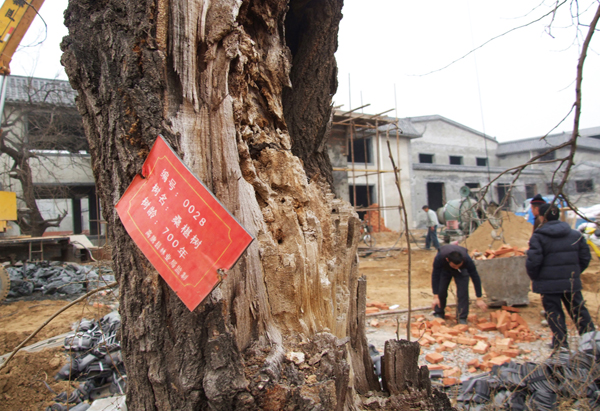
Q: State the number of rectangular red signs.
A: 1